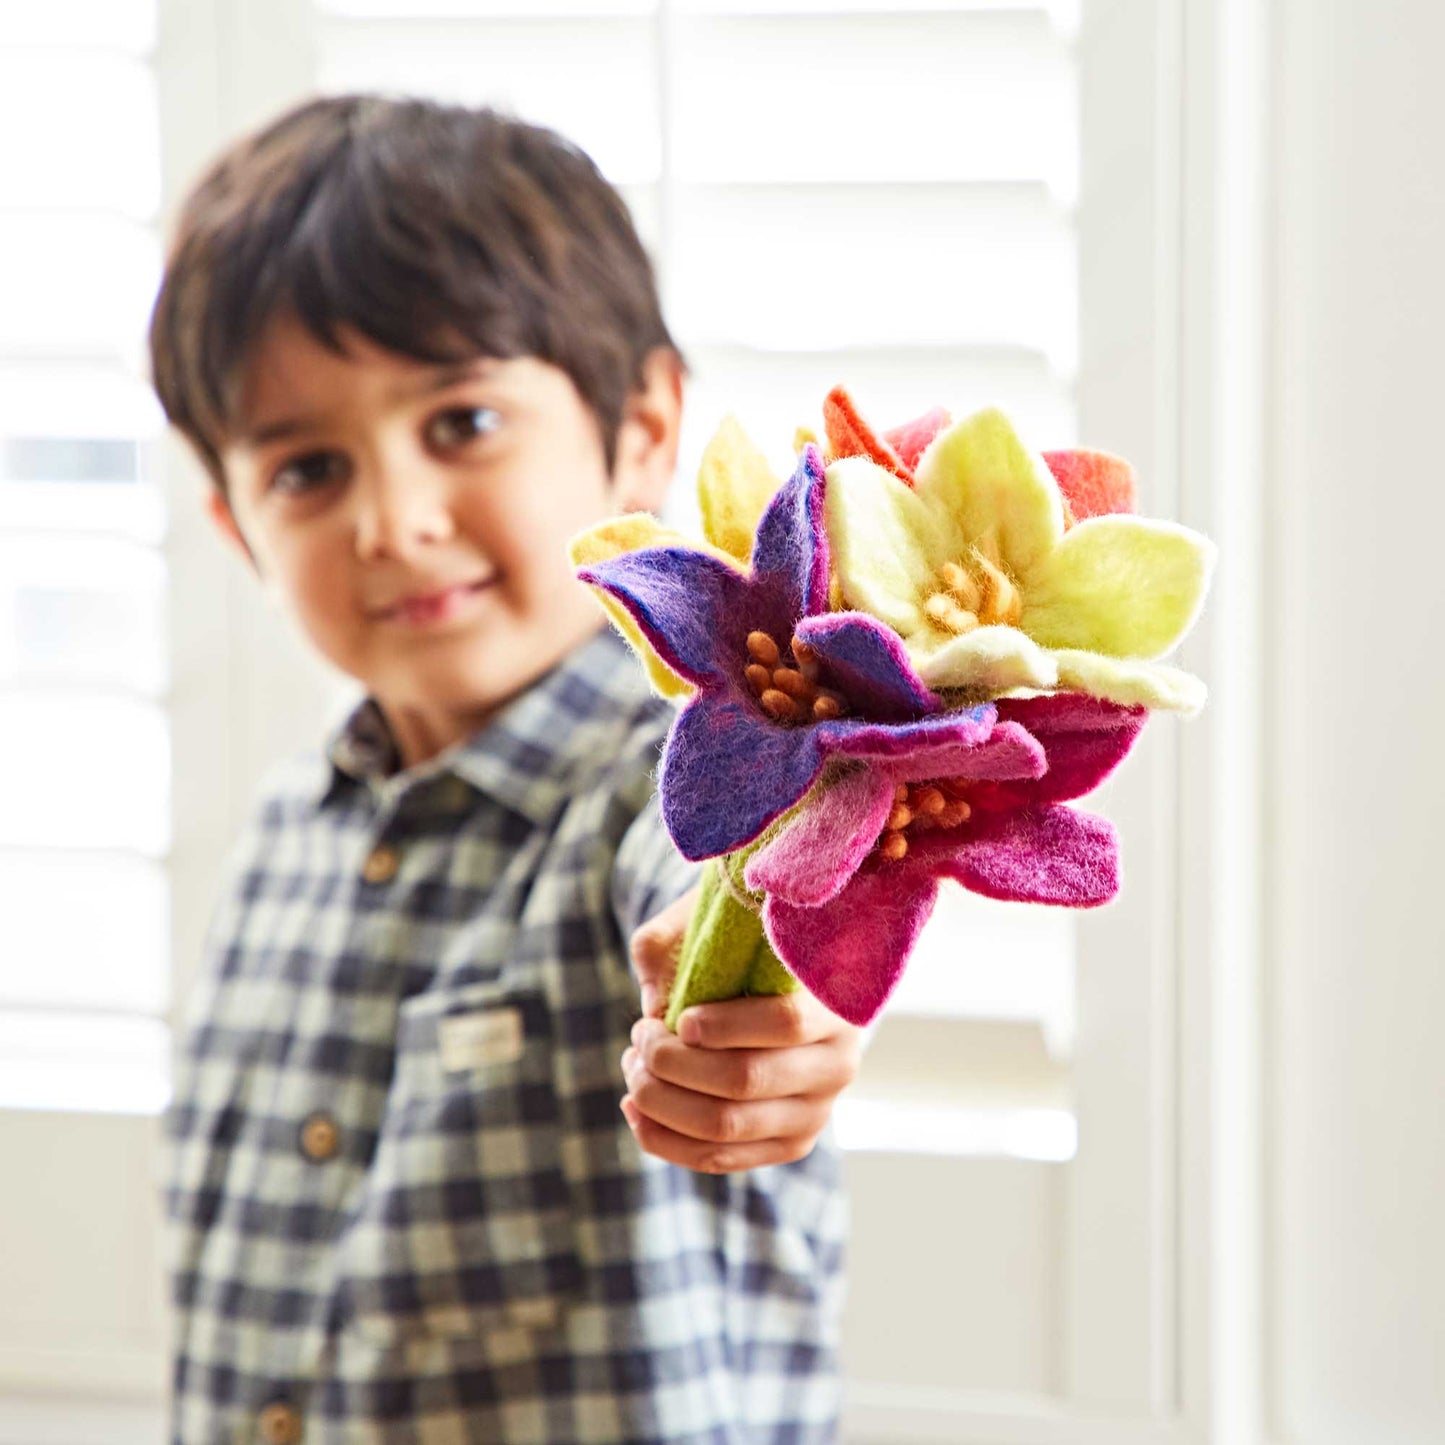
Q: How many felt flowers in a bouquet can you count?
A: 5